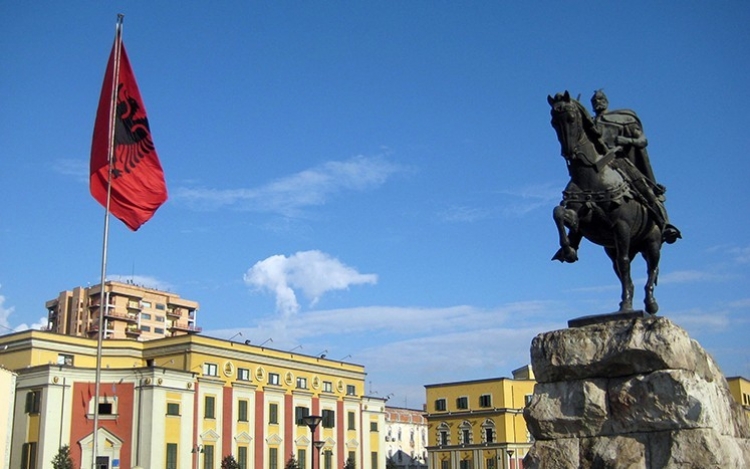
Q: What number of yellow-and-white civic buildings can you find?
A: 2